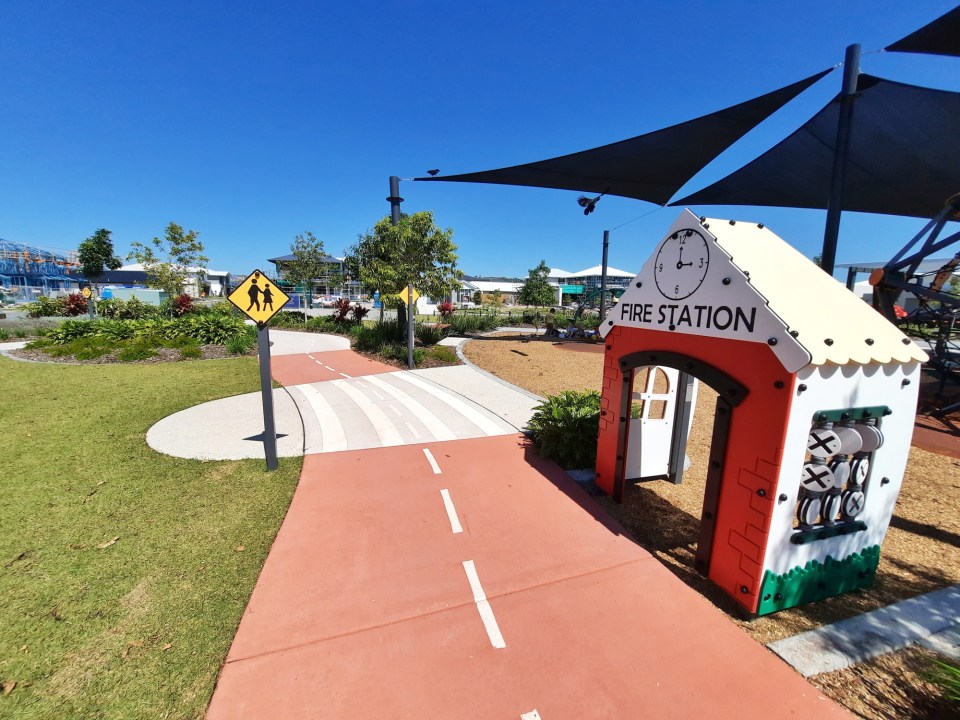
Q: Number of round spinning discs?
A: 9